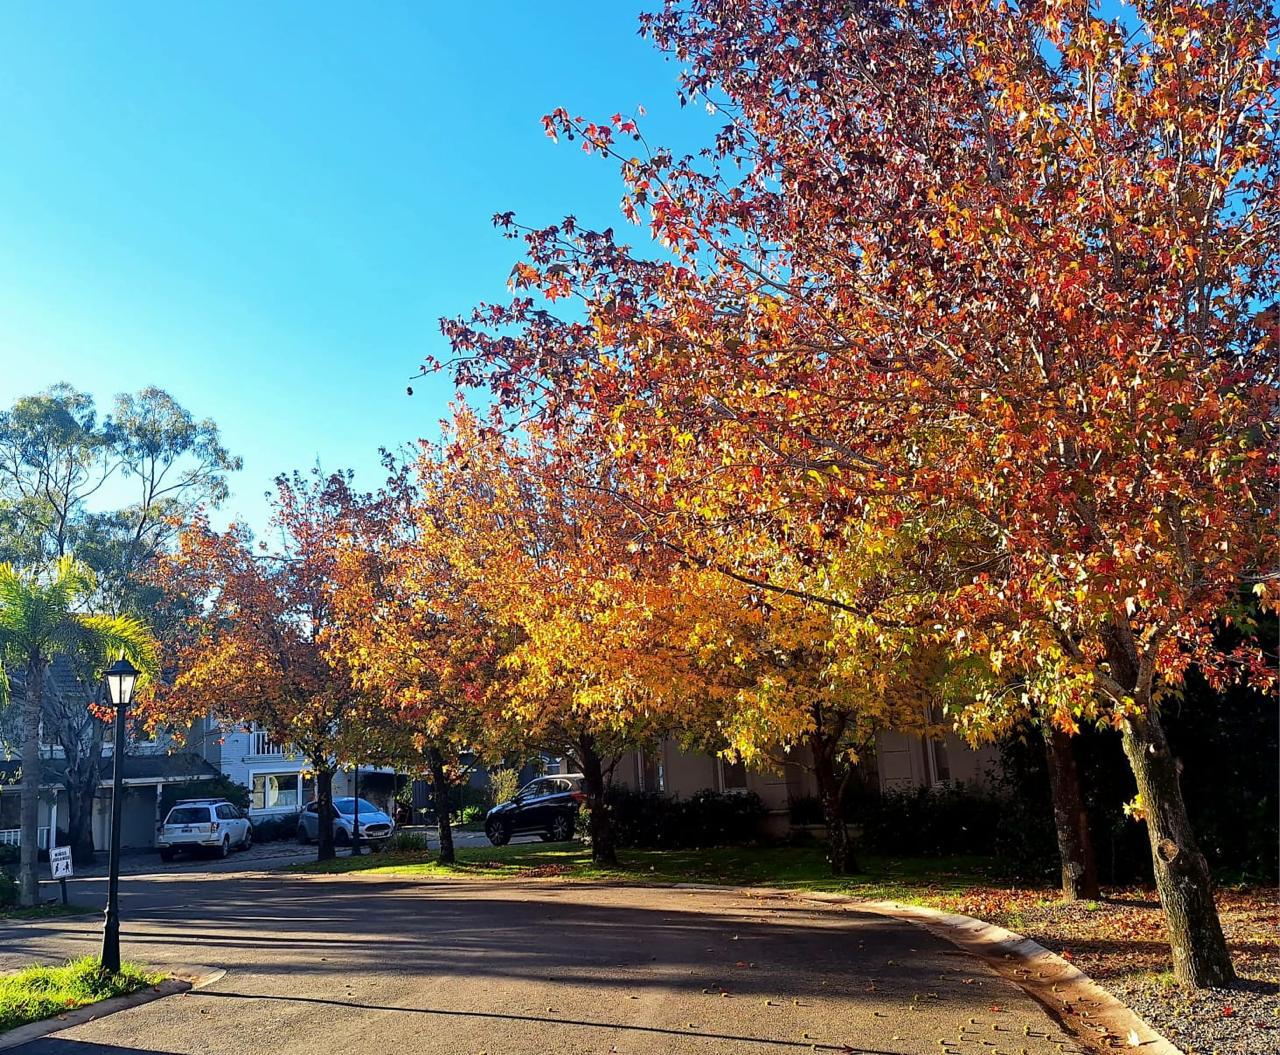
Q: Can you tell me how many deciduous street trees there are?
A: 6